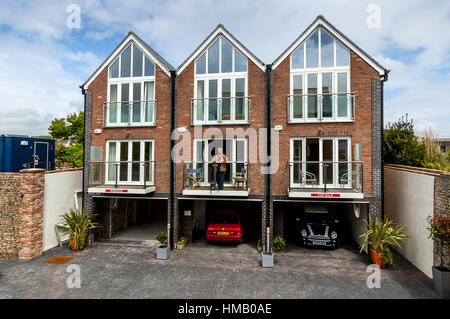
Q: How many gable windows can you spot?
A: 3